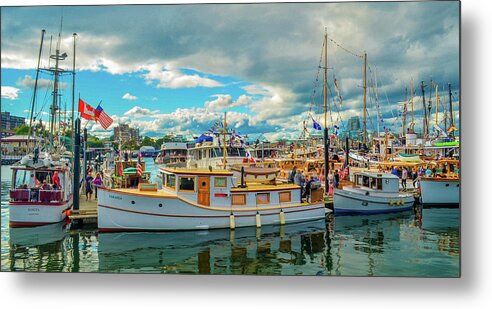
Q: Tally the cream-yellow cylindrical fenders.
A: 3